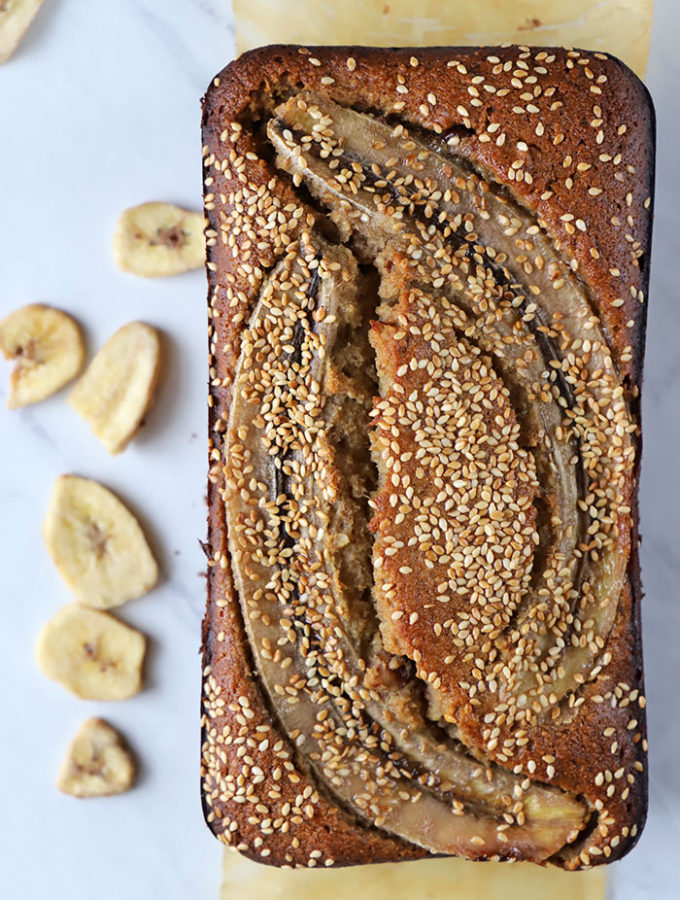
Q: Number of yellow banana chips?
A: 7